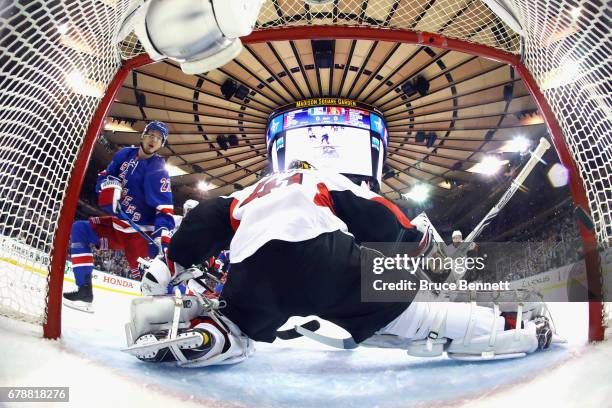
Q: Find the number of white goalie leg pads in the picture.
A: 2